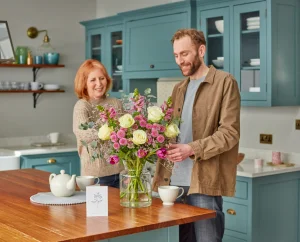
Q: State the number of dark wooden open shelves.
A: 2